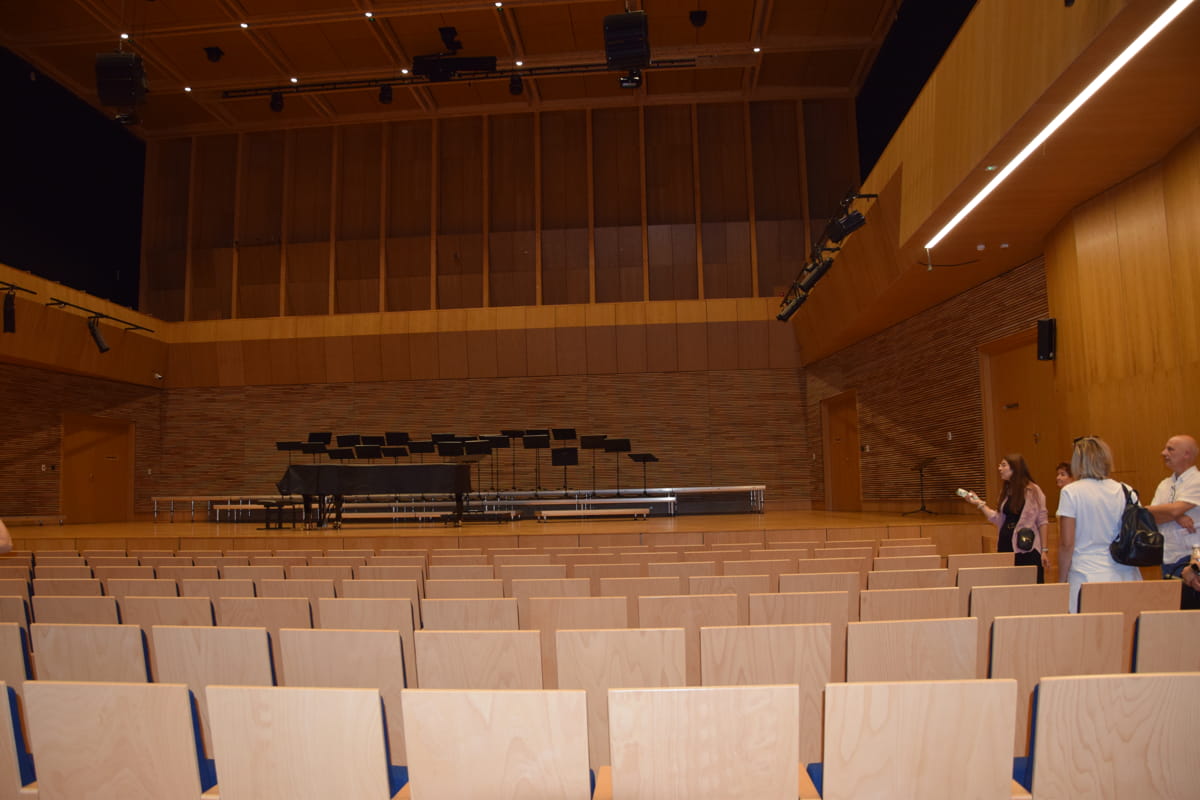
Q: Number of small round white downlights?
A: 9